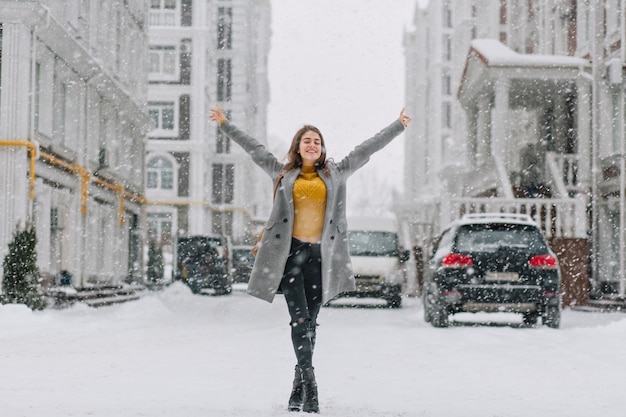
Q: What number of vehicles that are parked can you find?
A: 4